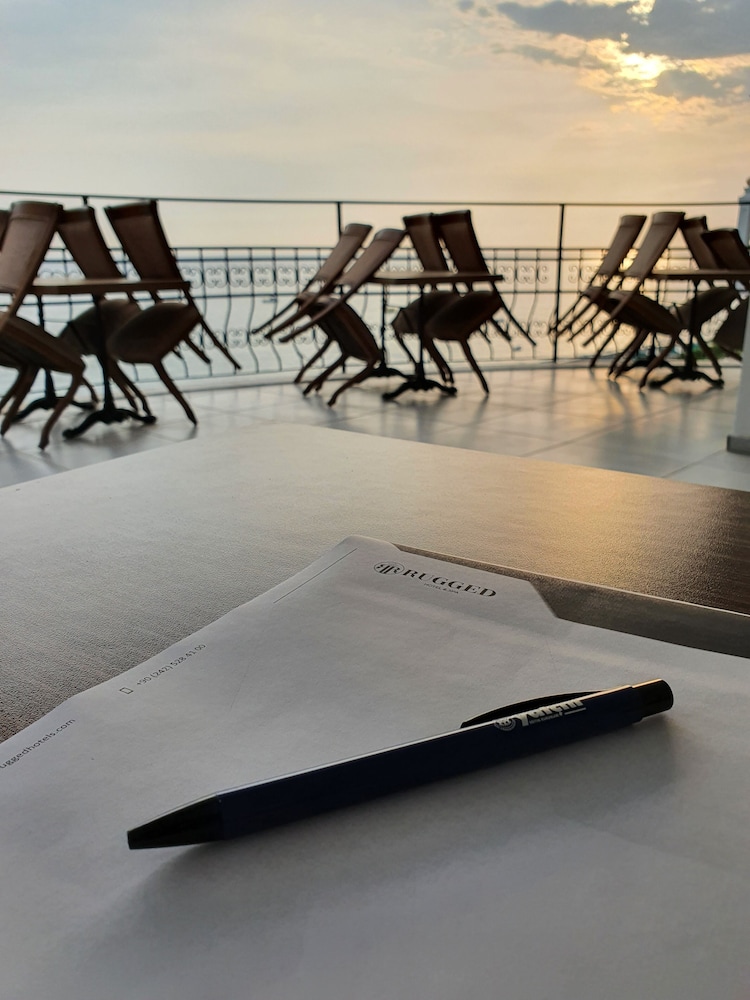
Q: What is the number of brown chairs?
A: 12